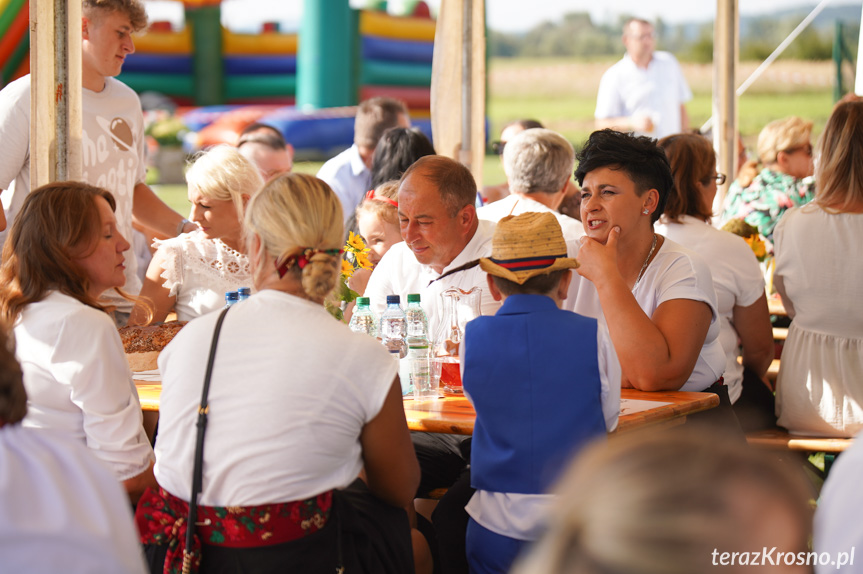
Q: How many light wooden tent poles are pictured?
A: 3